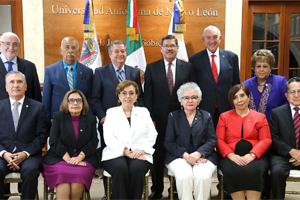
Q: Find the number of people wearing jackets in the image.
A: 12